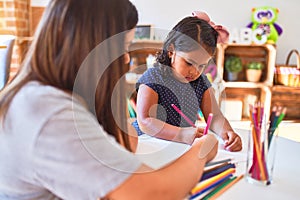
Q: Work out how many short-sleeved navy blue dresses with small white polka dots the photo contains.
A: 1